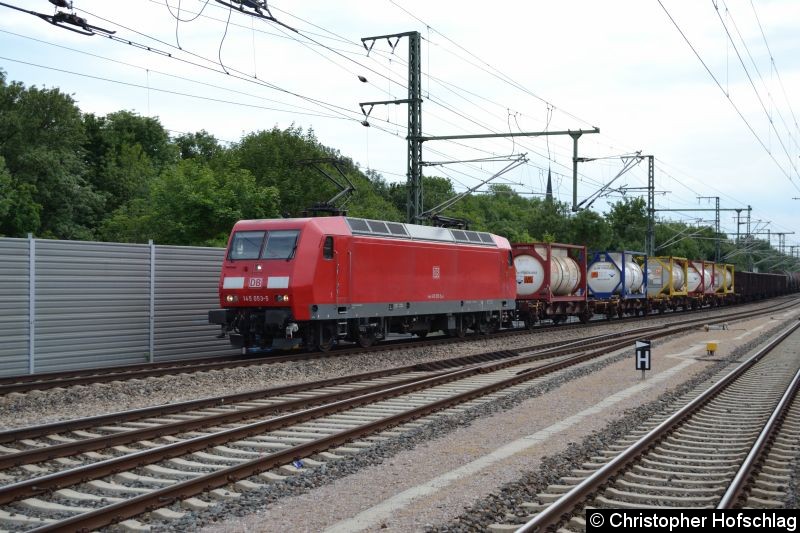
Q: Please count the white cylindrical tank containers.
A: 5